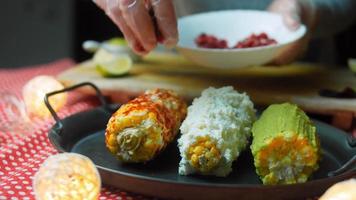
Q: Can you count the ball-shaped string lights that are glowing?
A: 3